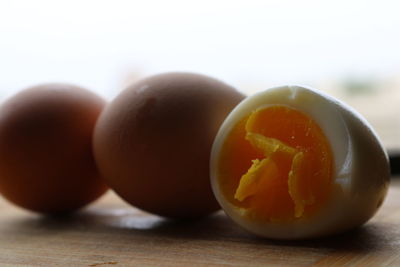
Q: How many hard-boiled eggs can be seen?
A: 1